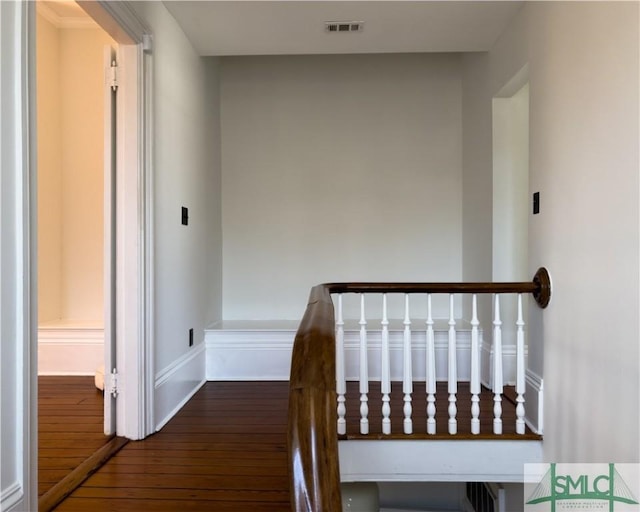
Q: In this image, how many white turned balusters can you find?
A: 9